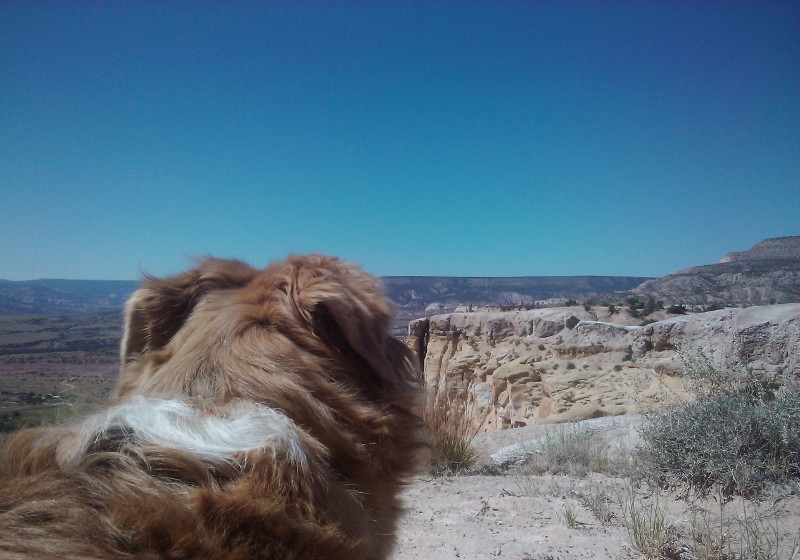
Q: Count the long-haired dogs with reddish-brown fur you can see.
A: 1